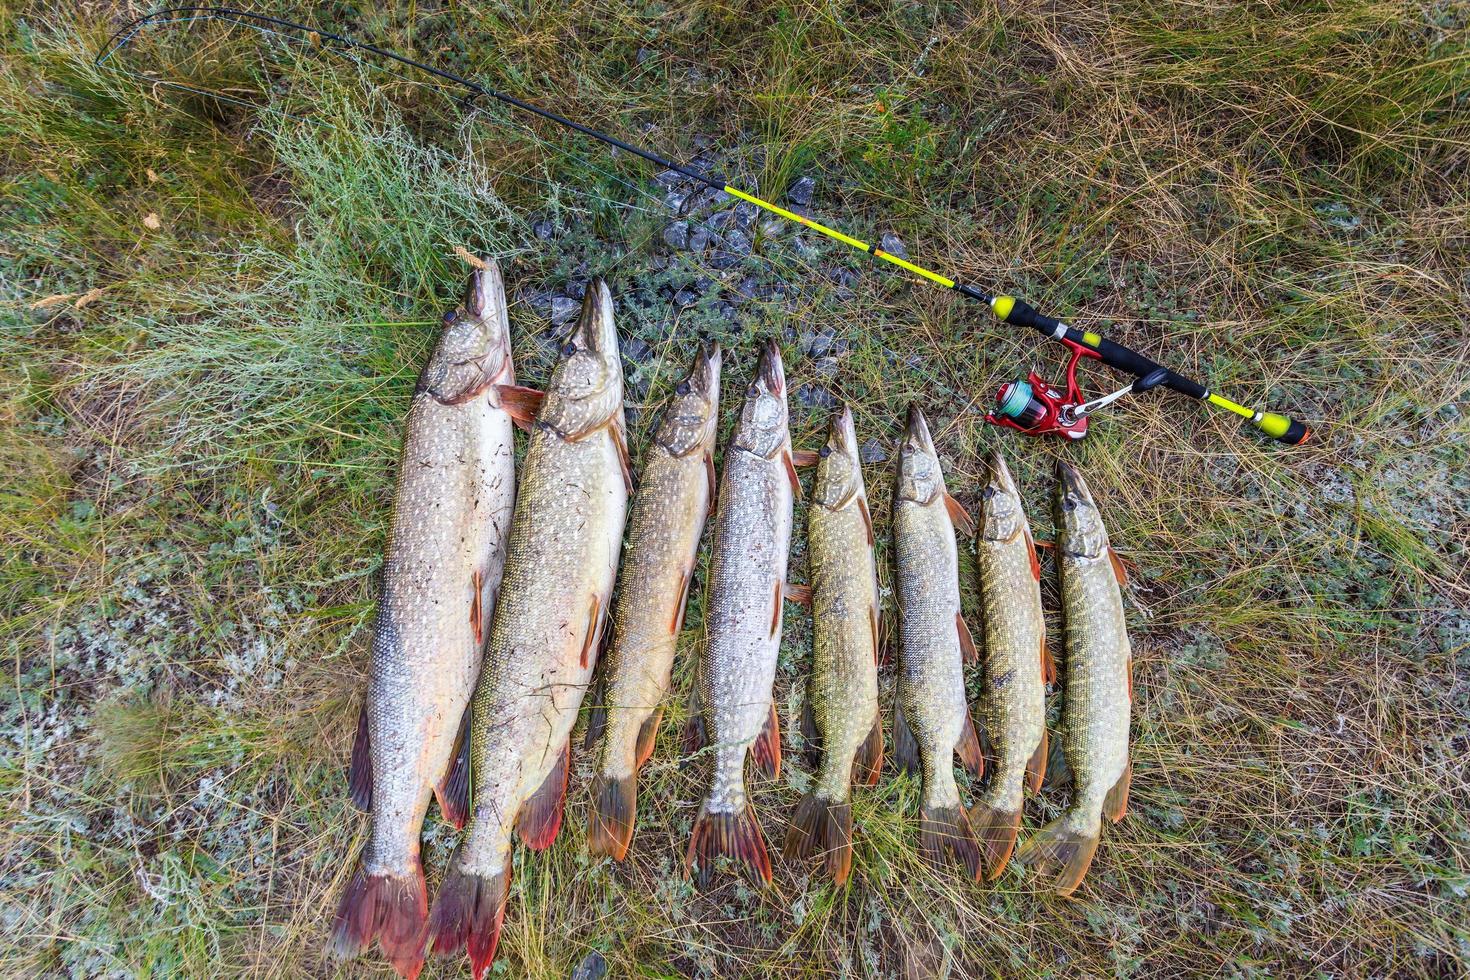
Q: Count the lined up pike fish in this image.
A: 8